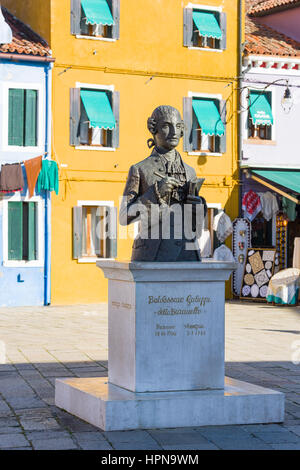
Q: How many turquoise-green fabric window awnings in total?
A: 5